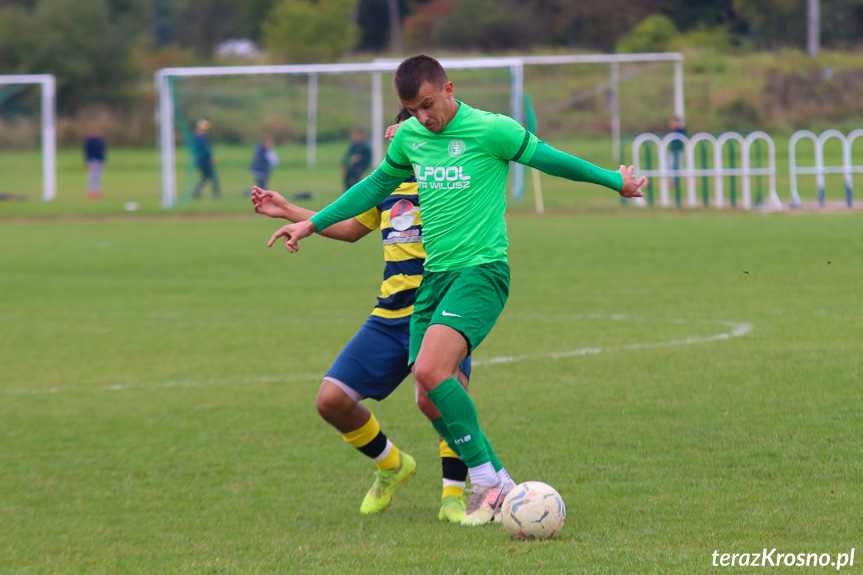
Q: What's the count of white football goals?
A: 3